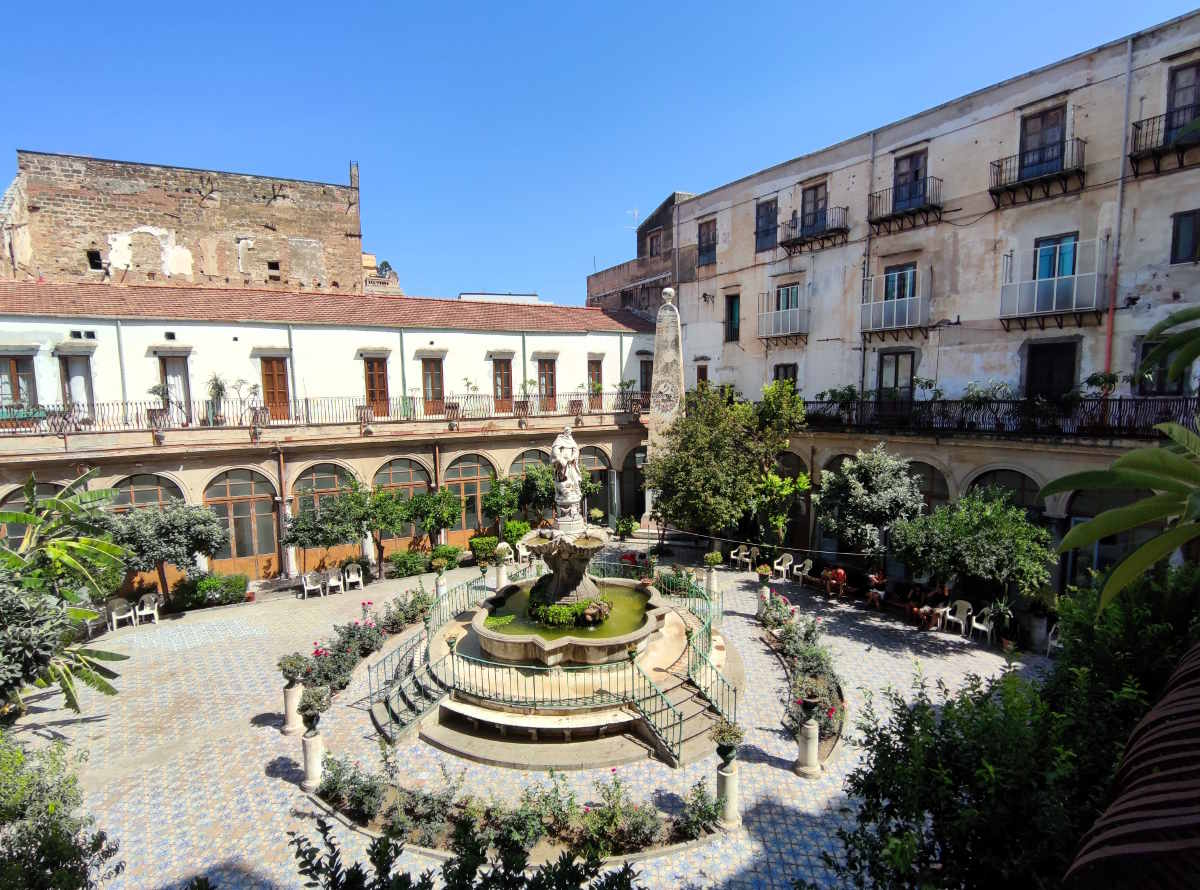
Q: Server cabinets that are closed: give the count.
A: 0